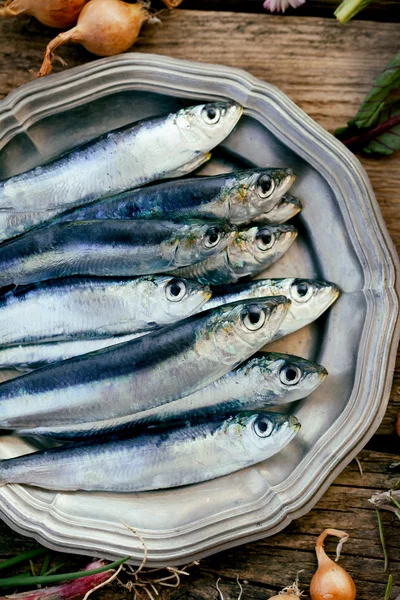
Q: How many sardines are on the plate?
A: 10